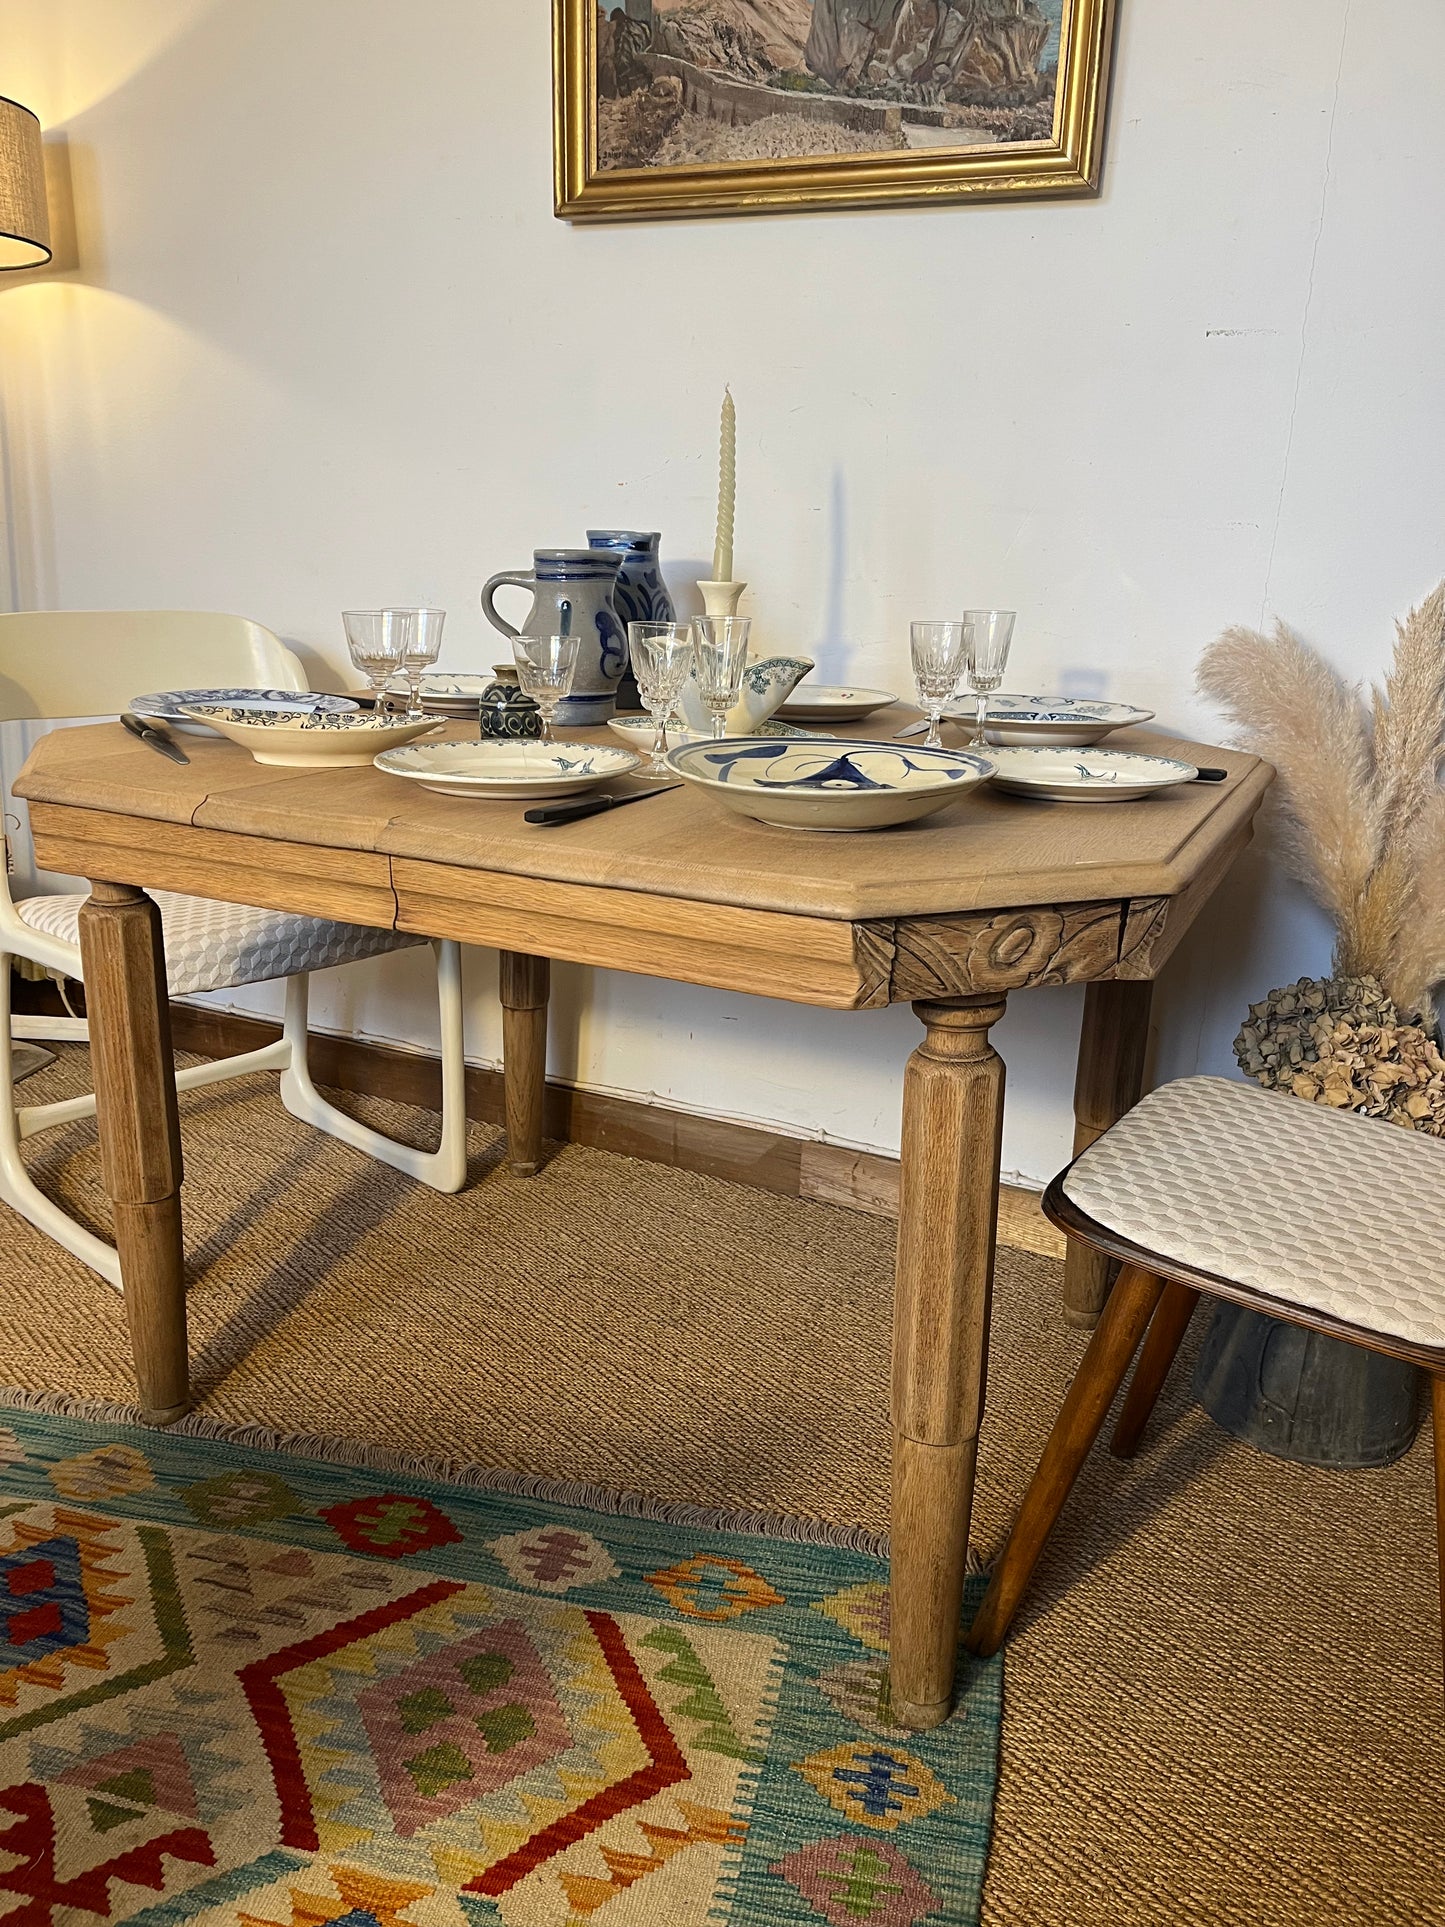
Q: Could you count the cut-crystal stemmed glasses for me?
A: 7